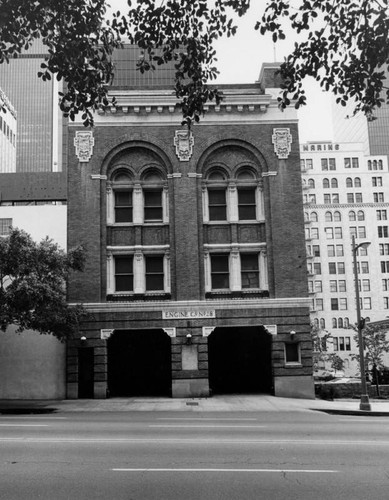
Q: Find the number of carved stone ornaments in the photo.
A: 3